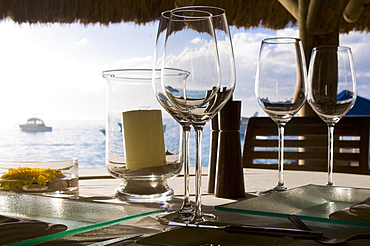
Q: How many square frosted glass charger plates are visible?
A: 2